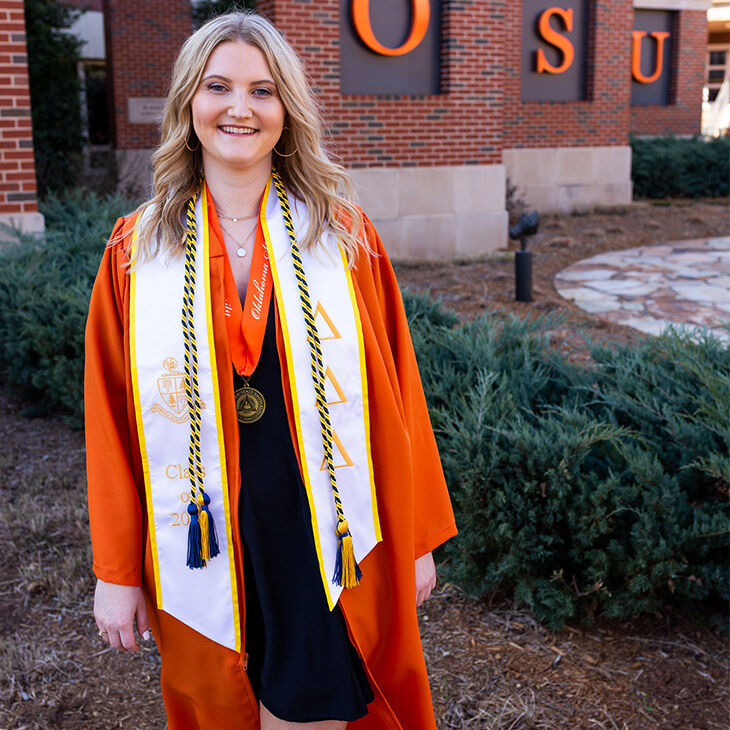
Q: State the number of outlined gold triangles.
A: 3